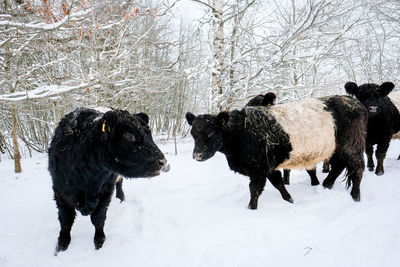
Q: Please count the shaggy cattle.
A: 4